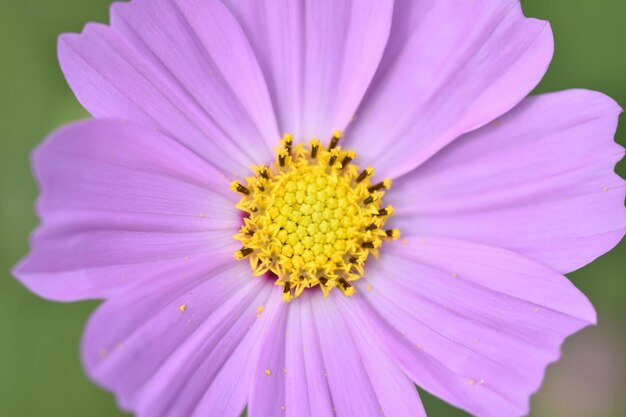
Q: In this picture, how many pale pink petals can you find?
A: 8